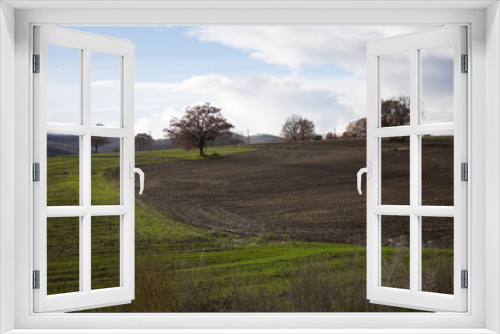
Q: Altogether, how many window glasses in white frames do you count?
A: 12